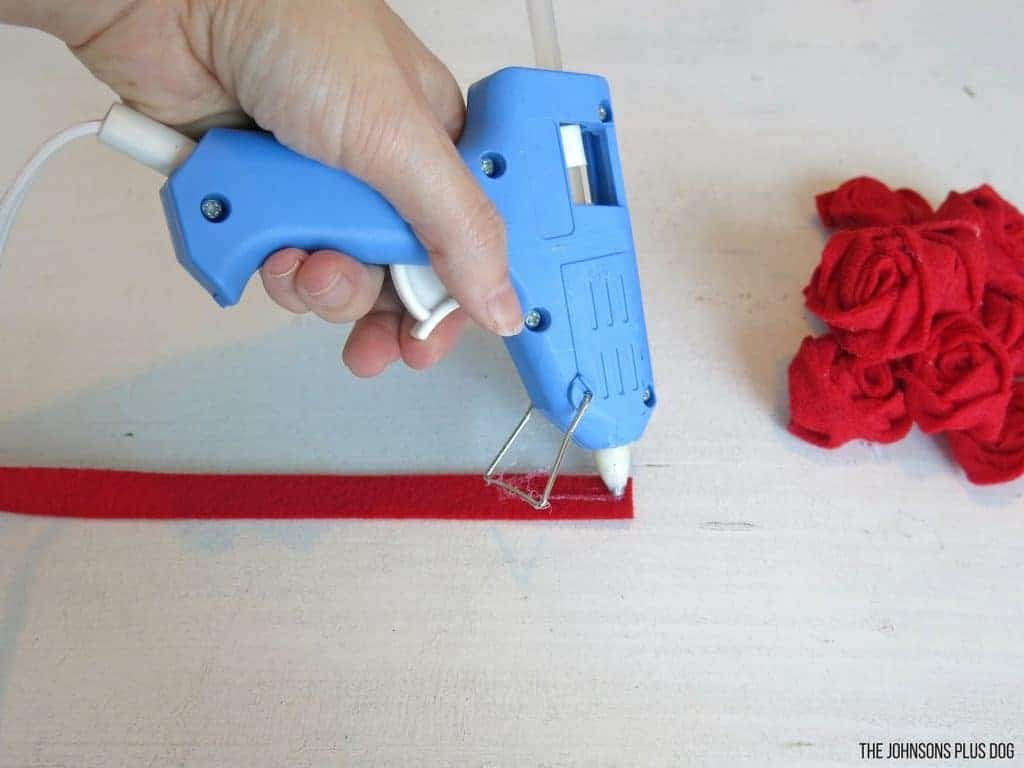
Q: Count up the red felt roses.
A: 7